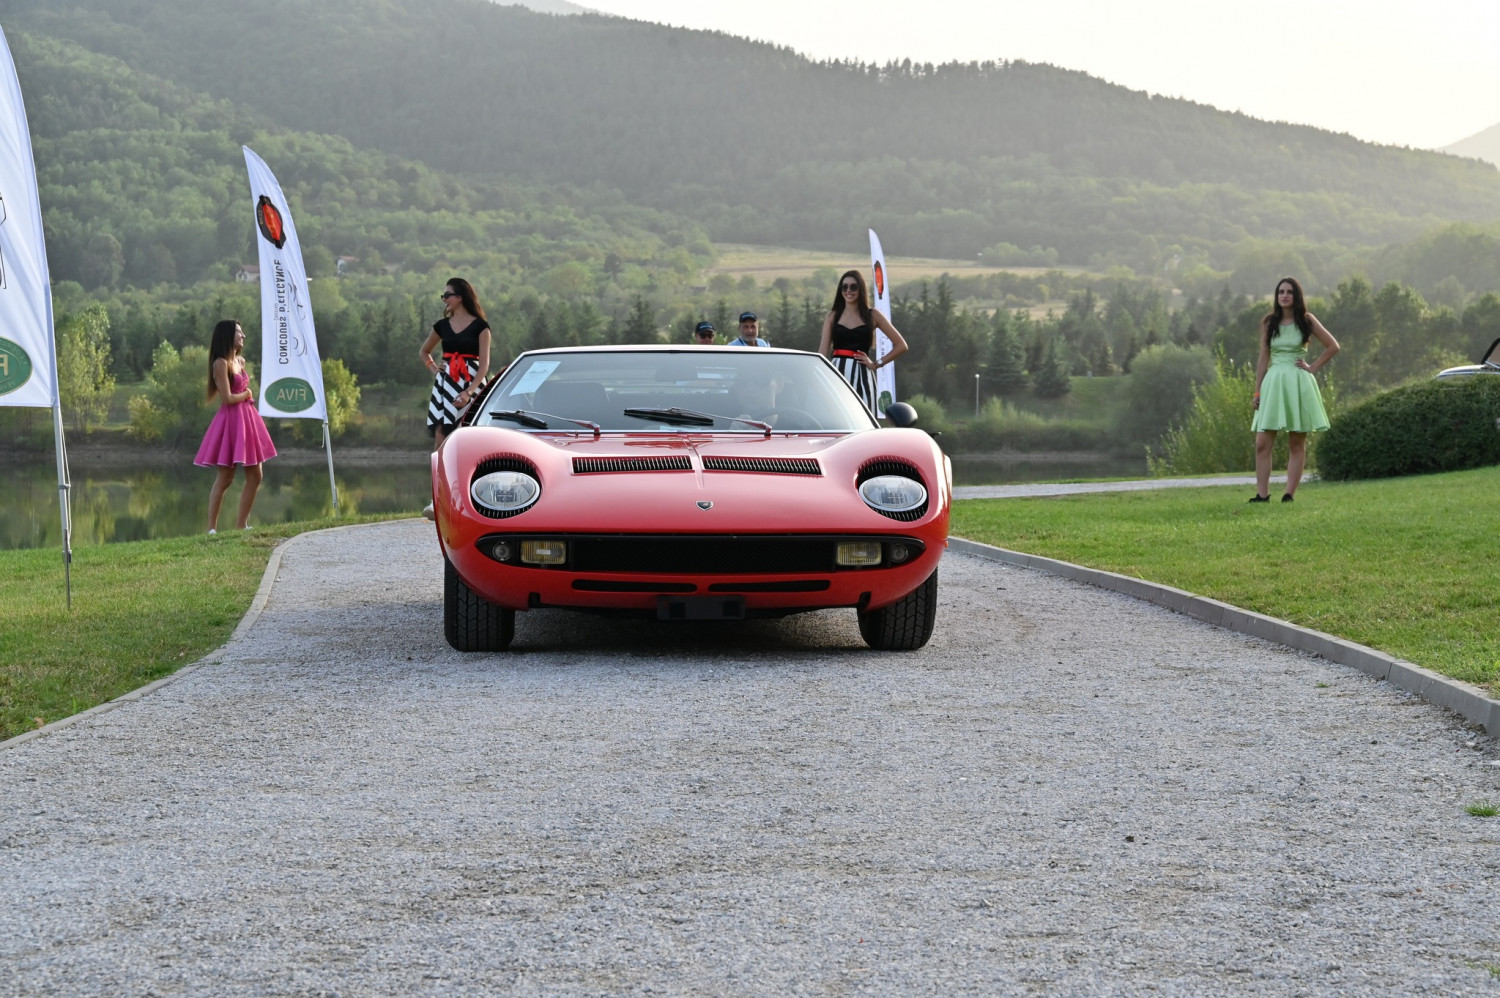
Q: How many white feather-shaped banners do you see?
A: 3